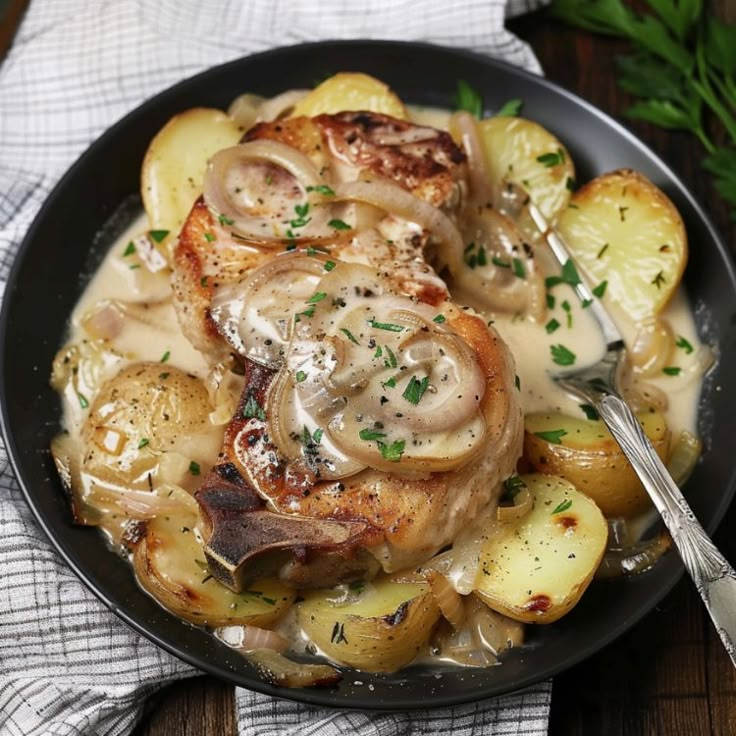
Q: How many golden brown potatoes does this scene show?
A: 9